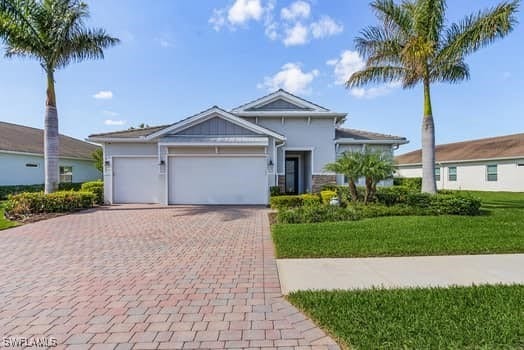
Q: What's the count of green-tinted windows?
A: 3